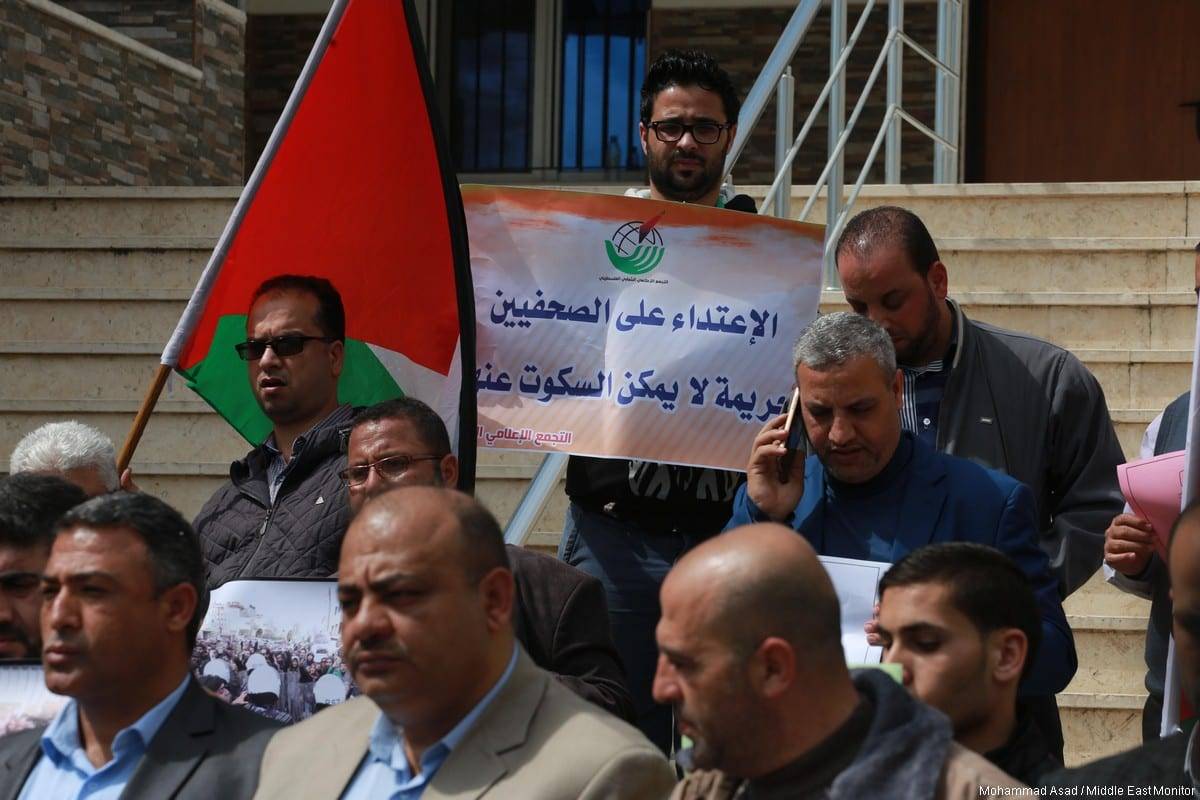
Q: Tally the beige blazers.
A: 1